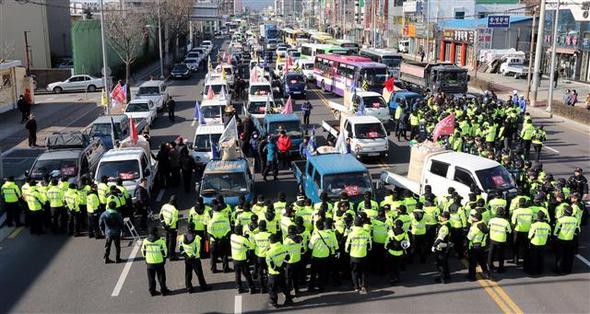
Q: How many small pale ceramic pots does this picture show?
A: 0